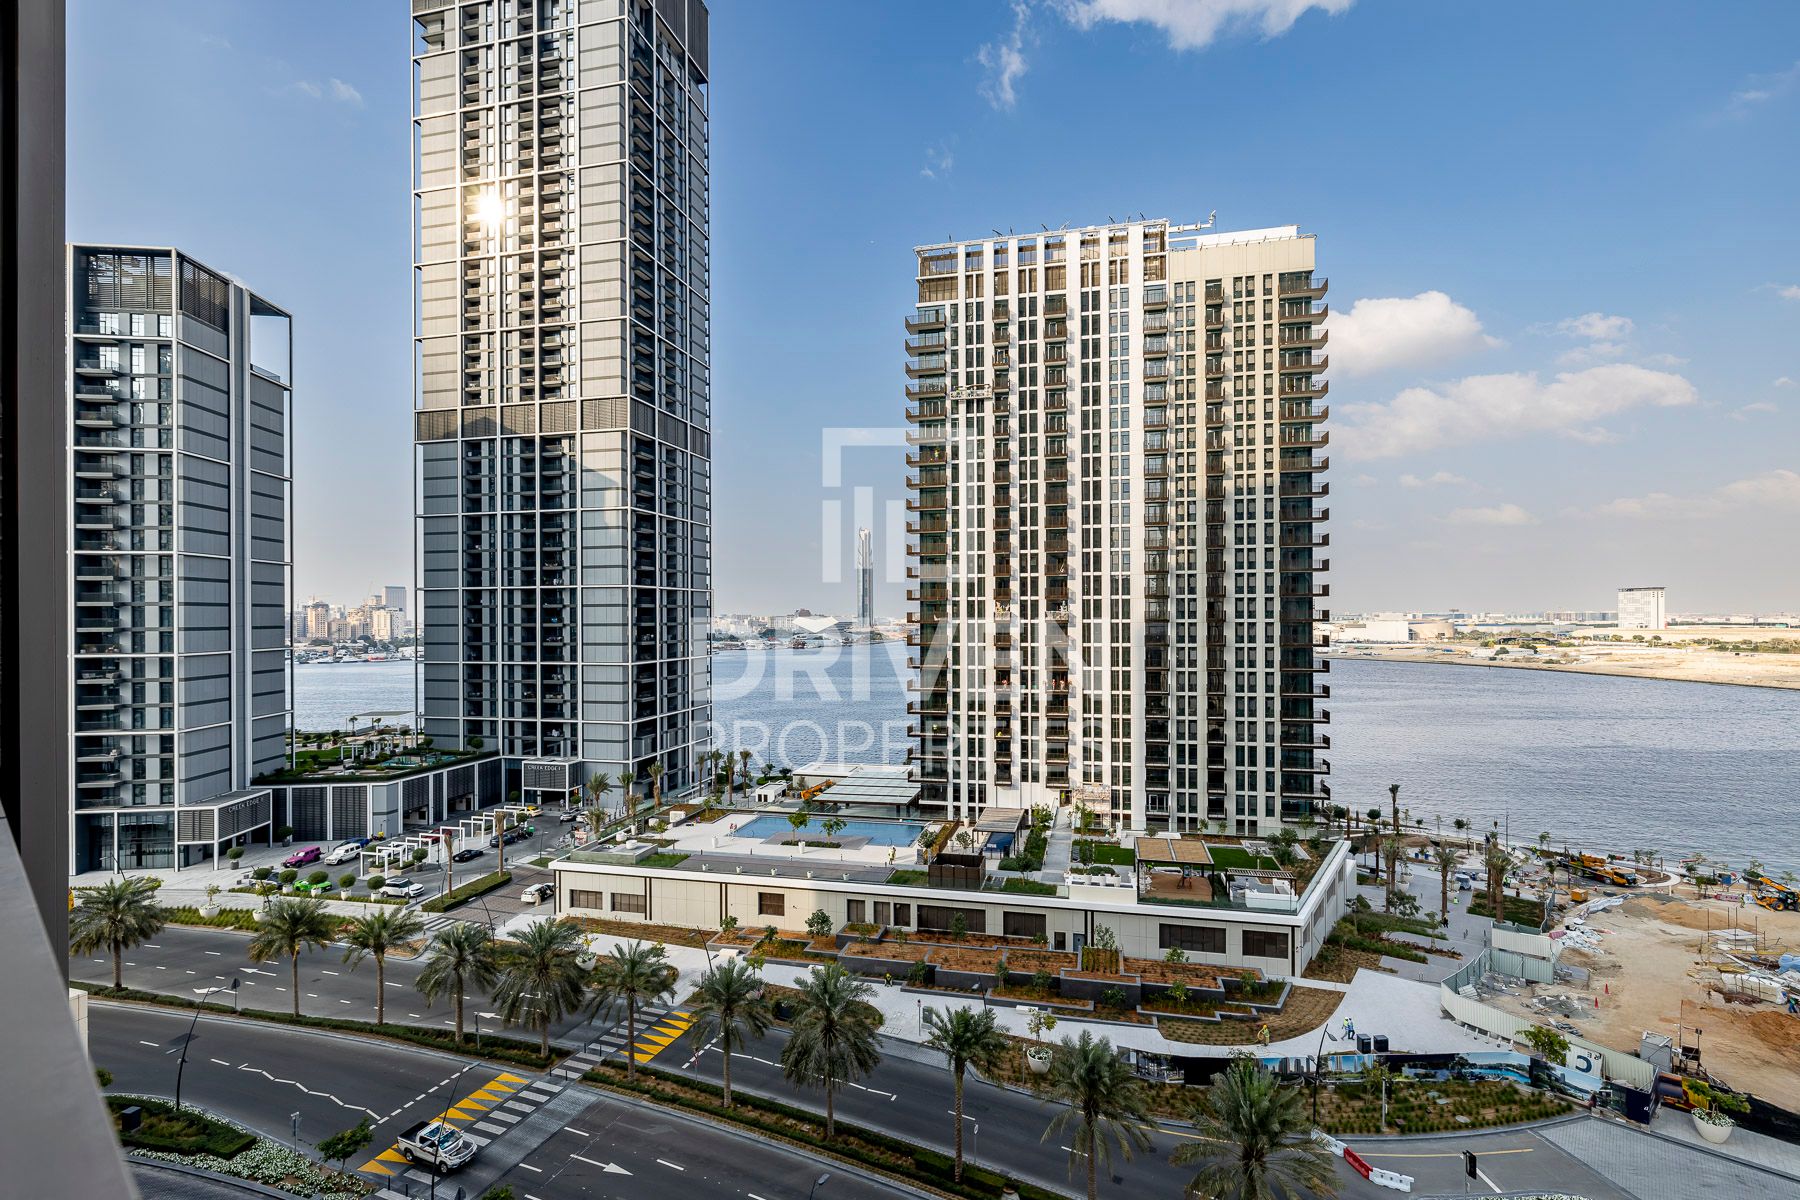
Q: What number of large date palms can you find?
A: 11